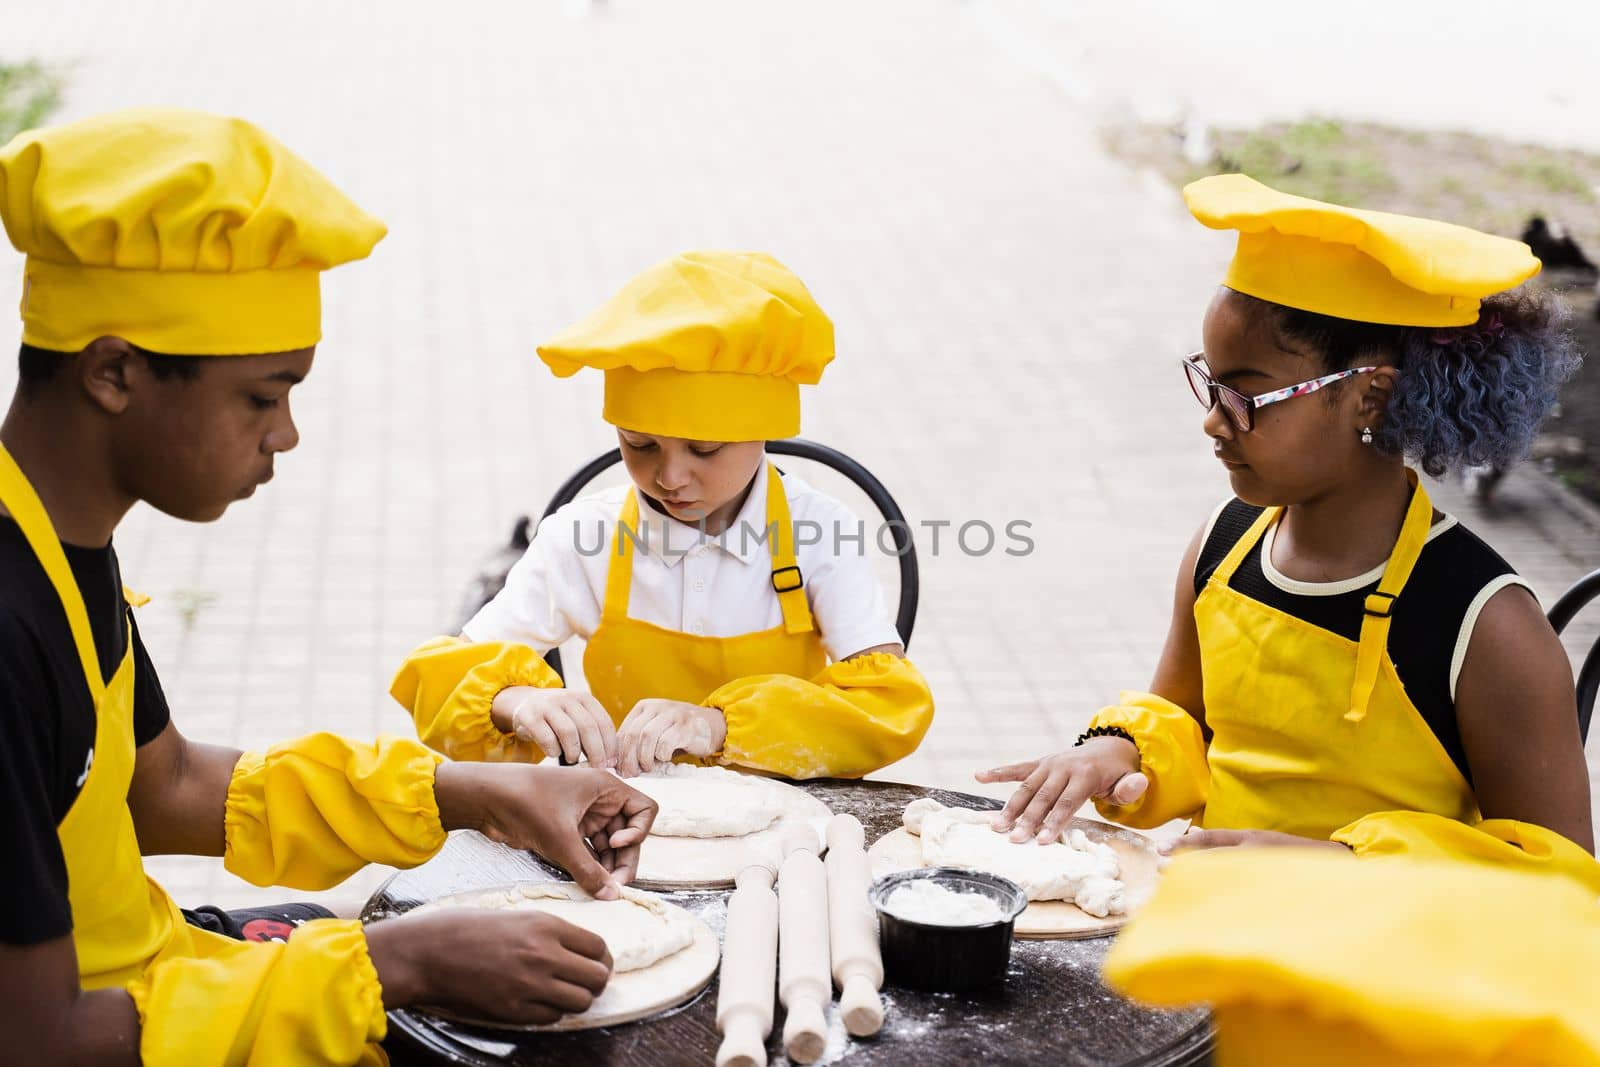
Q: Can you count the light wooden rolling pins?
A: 3